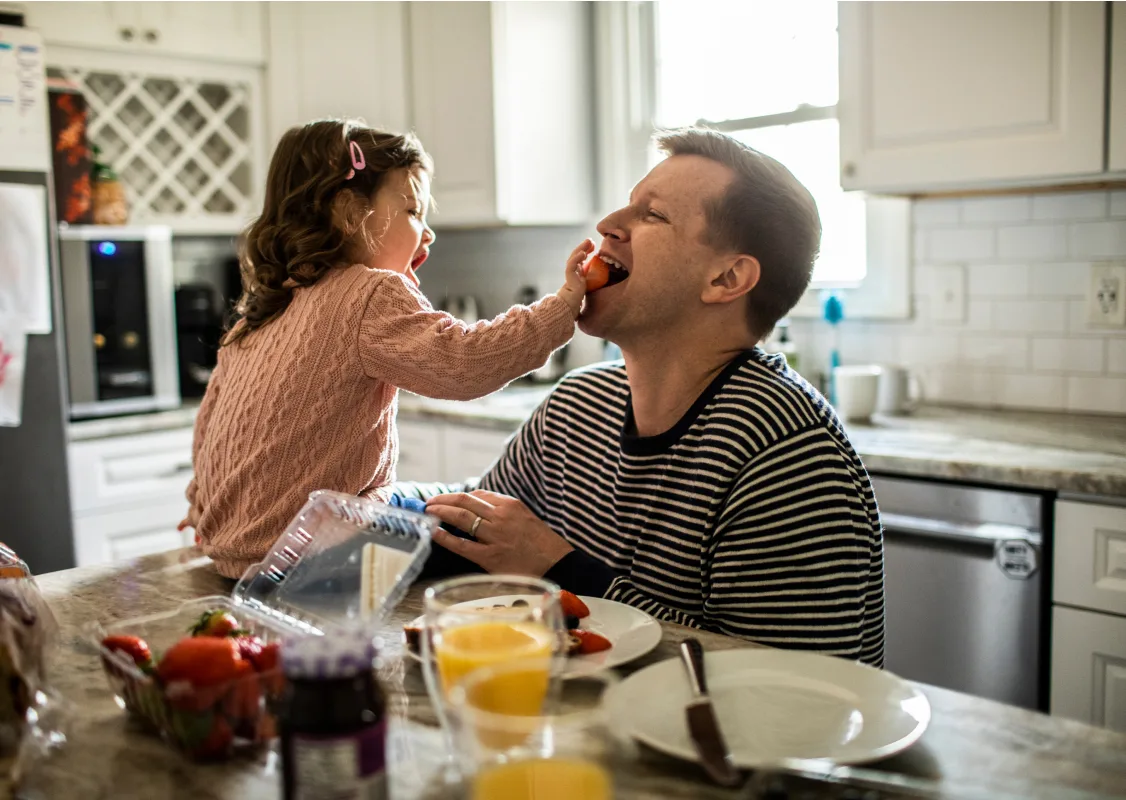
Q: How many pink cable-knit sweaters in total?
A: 1